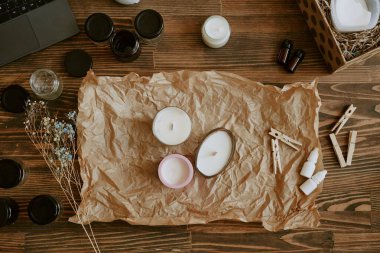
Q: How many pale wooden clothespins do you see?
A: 5